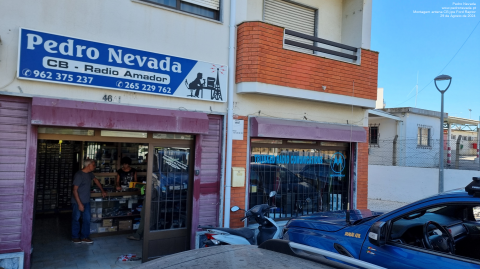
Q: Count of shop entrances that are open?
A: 1